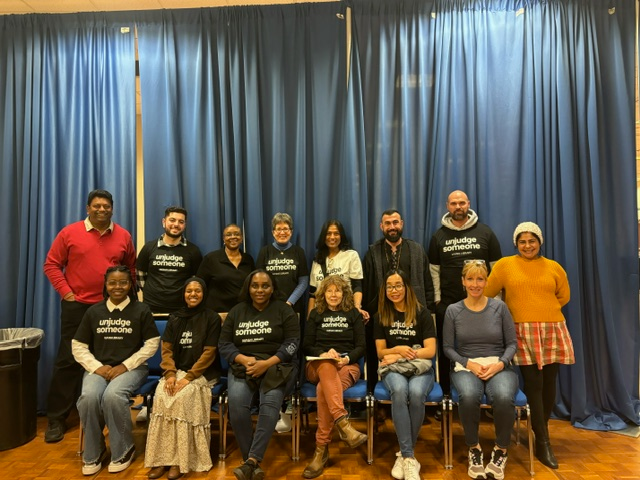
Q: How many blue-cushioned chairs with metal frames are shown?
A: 6